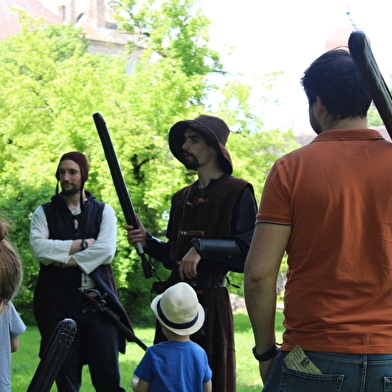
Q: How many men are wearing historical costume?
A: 2